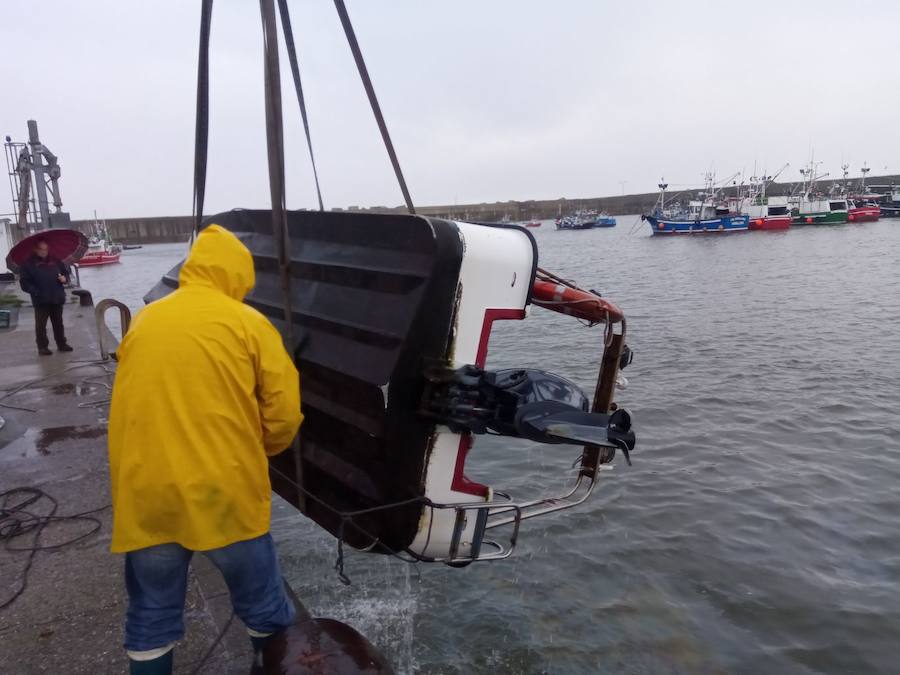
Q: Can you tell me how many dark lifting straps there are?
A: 4